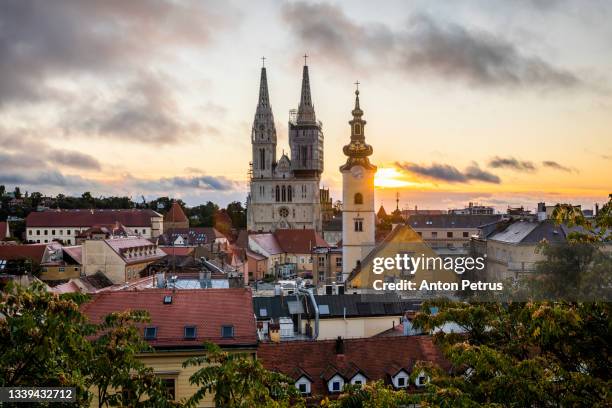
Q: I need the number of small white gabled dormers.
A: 5